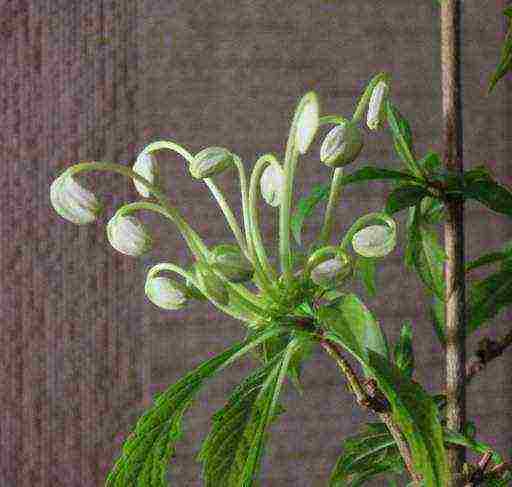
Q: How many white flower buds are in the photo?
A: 11